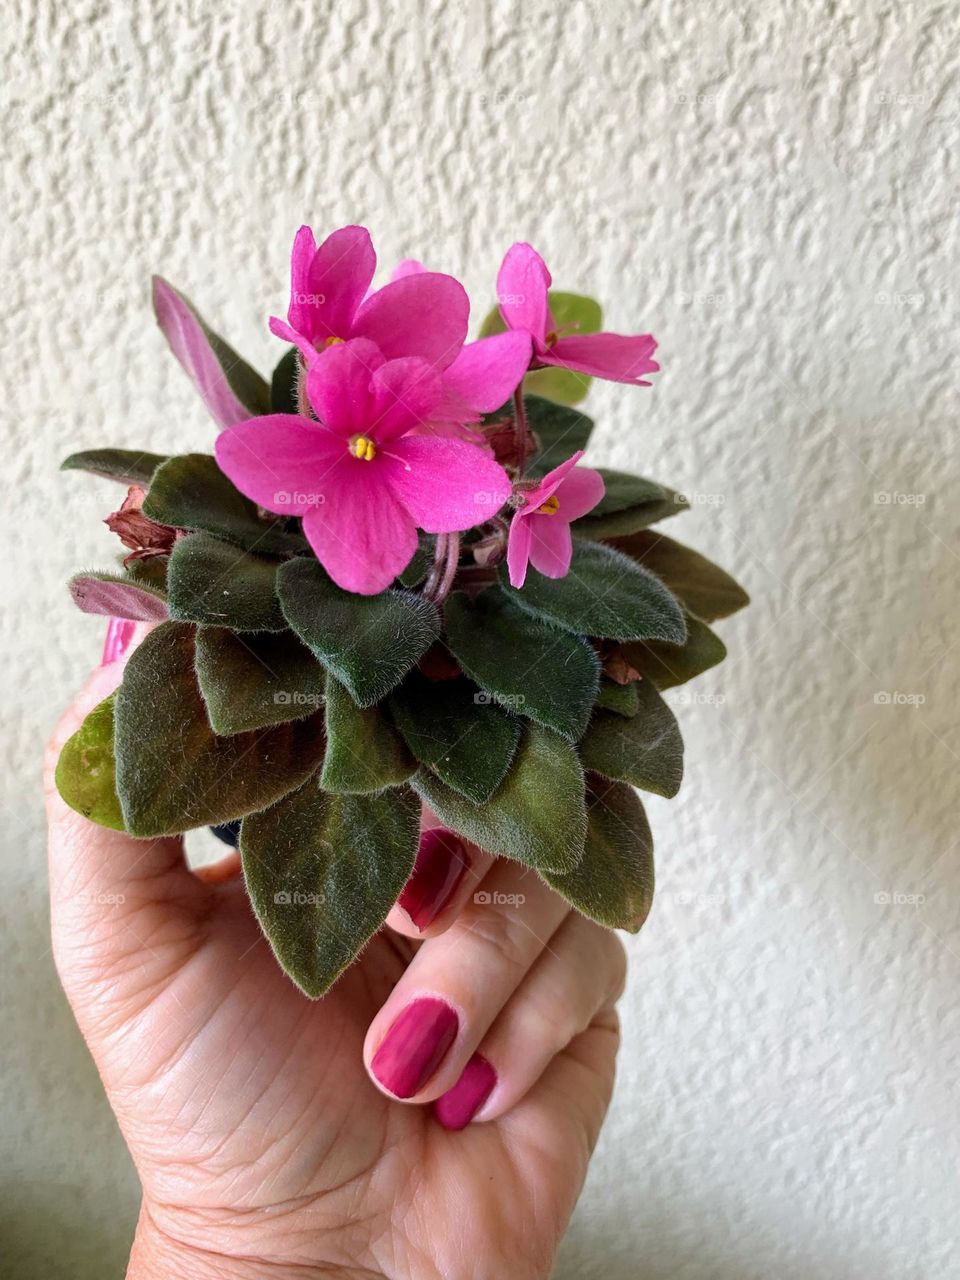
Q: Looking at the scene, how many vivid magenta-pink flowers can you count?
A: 5